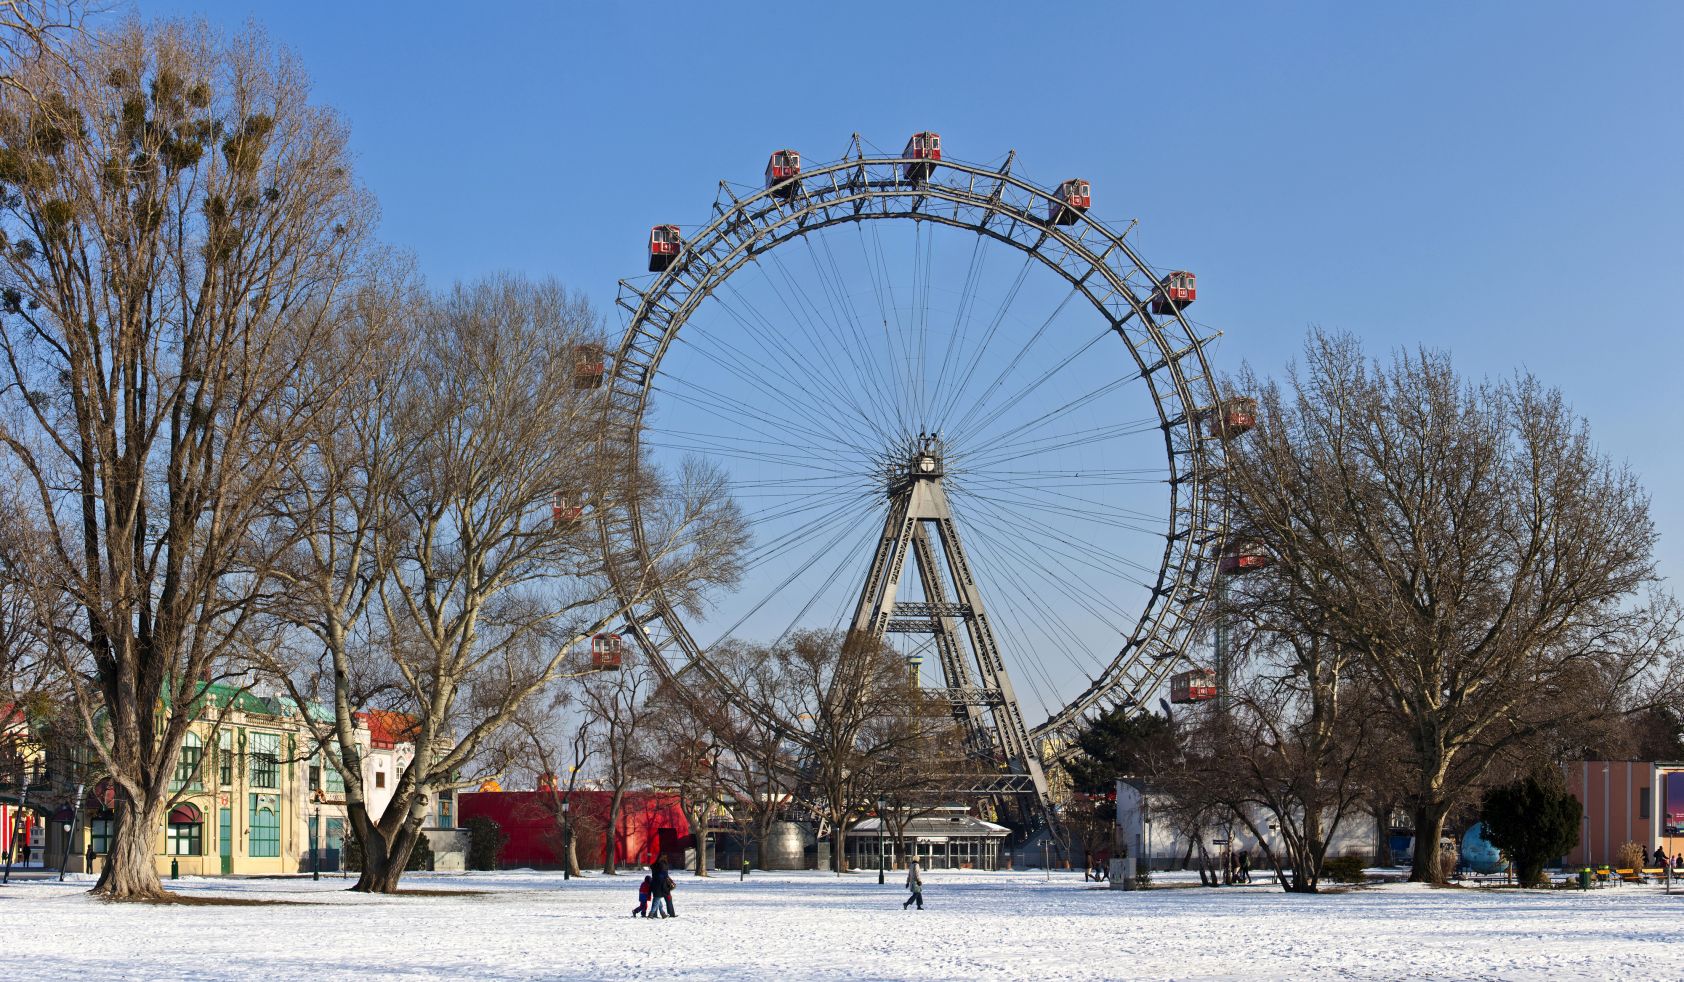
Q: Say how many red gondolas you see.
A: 11